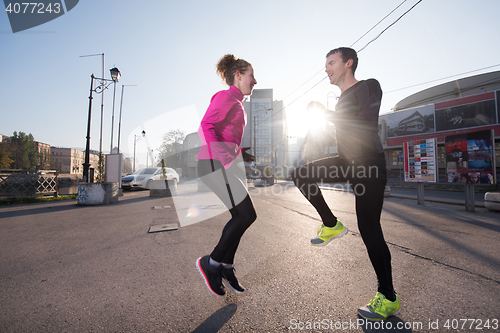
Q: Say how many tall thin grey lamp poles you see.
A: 3